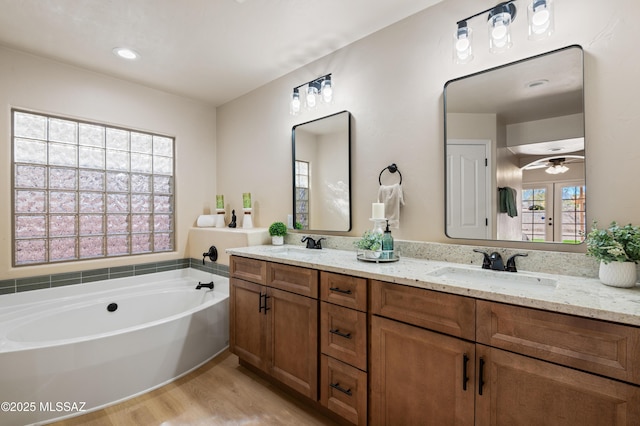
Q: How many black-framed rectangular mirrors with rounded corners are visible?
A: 2